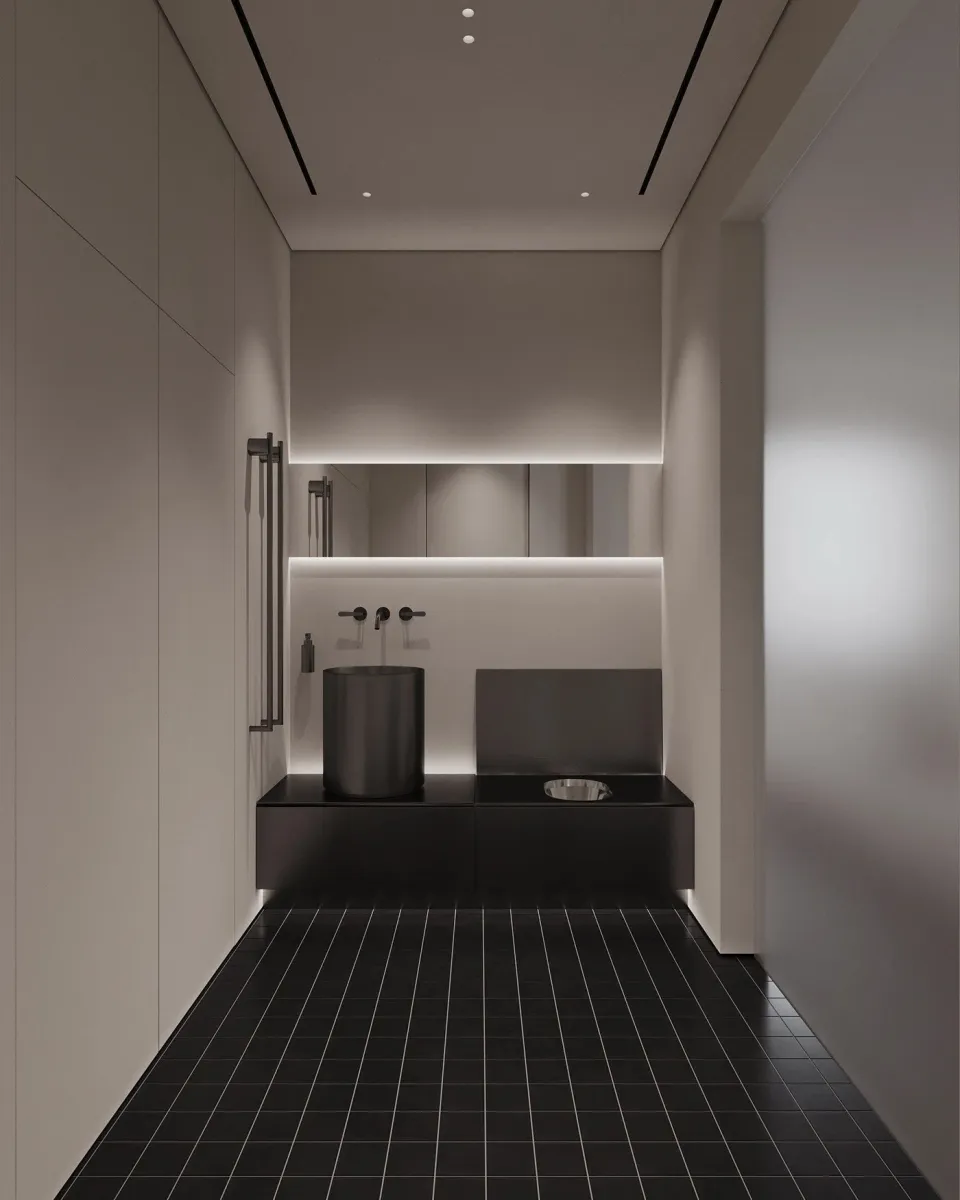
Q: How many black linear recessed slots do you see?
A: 2